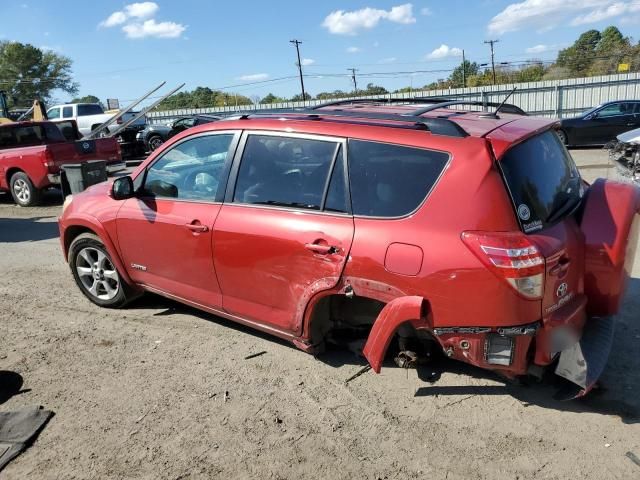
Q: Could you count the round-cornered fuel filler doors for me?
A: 1